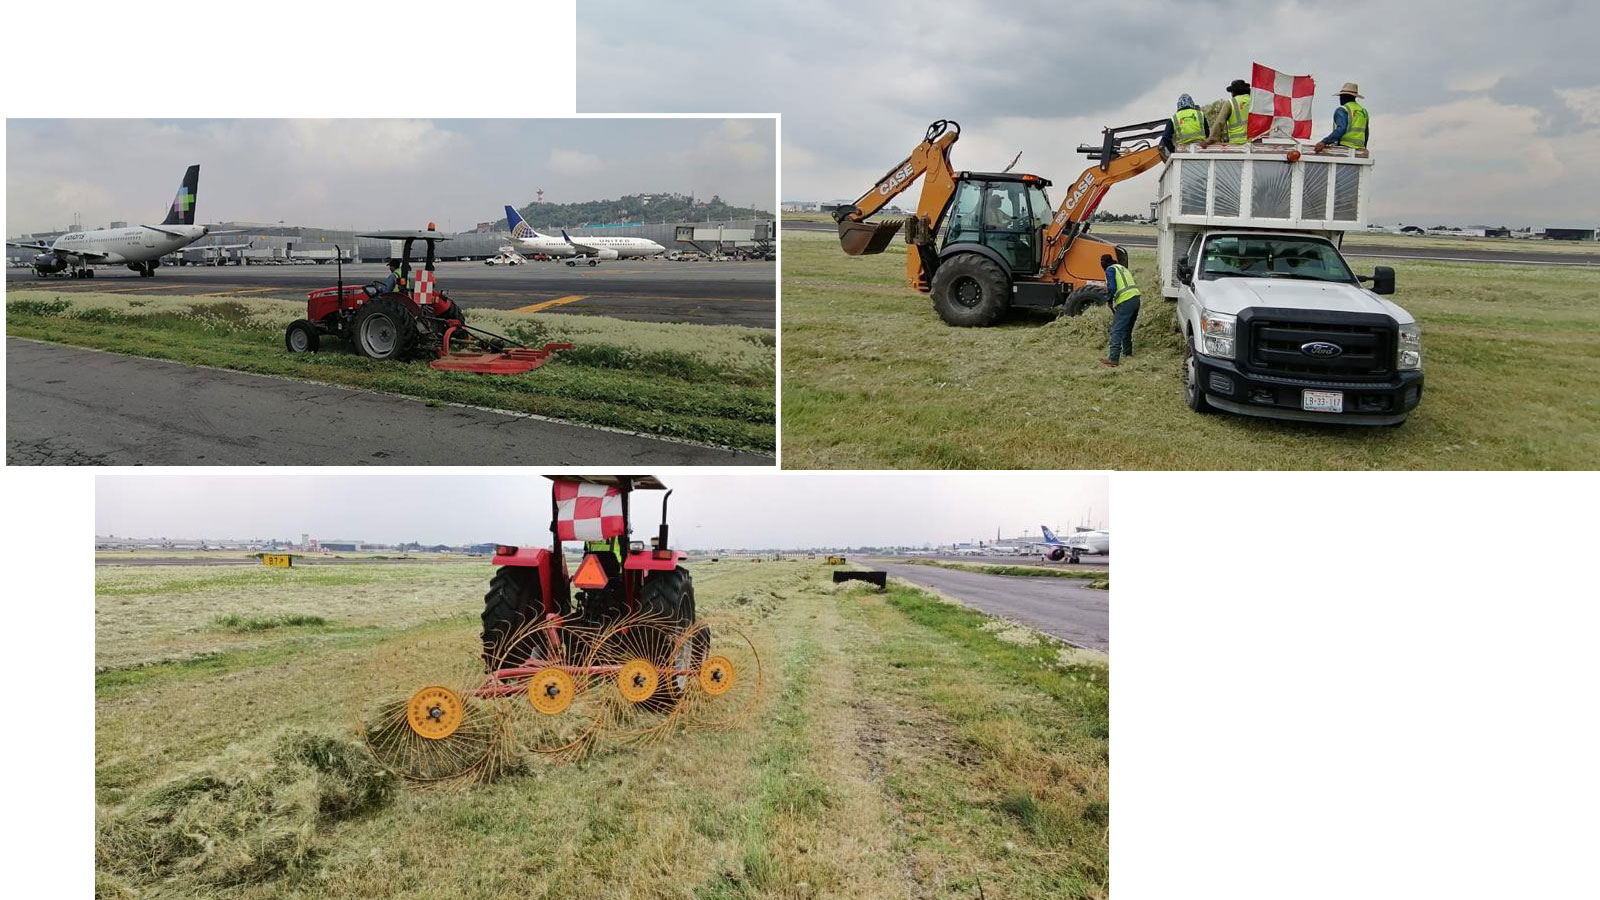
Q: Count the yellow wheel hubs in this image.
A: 4